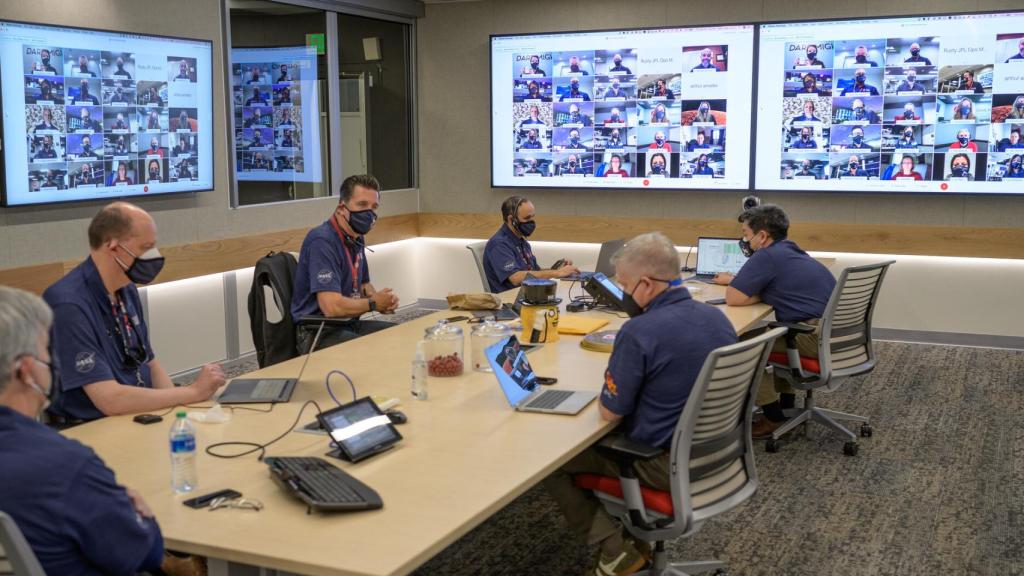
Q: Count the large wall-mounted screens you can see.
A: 3